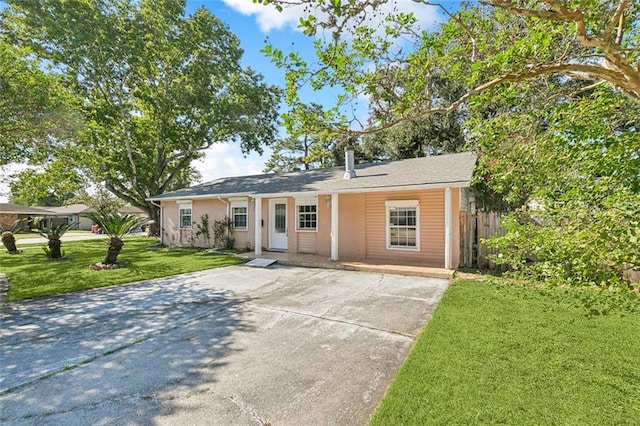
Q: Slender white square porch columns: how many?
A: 3